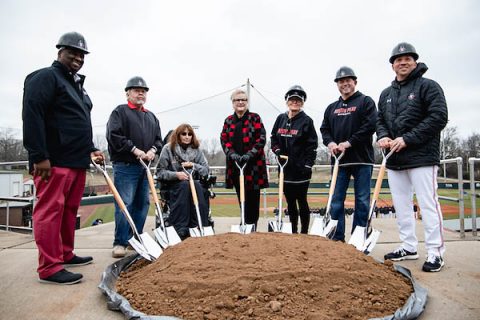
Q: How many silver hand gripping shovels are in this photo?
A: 7